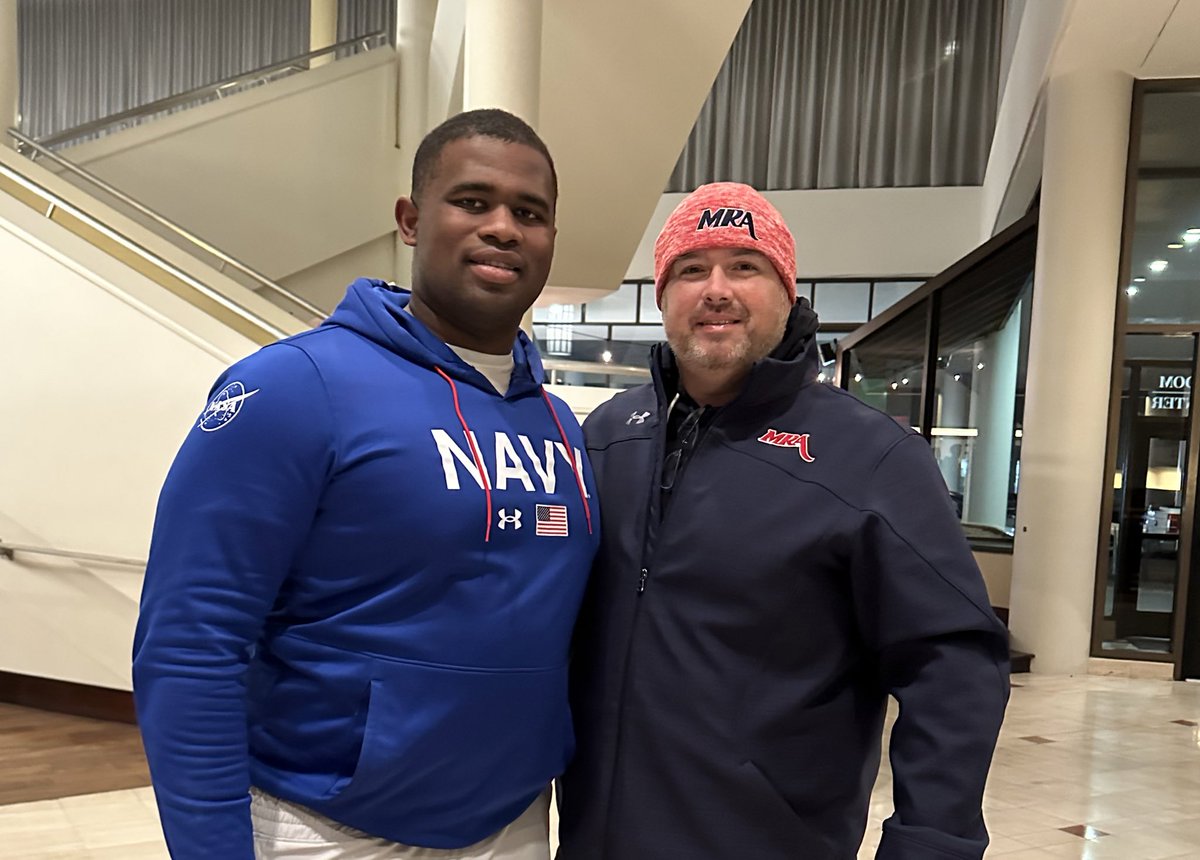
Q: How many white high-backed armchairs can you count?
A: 0